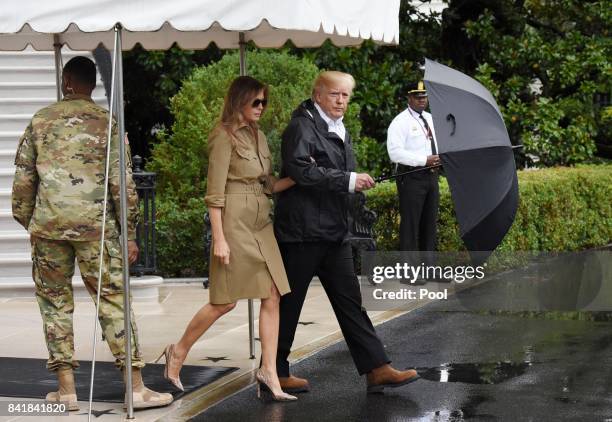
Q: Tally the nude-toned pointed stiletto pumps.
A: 2